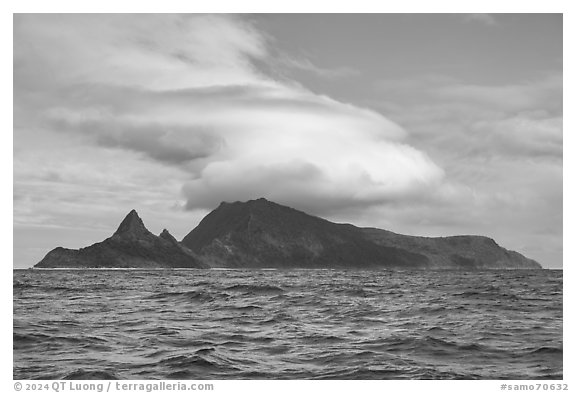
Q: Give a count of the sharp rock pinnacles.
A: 2